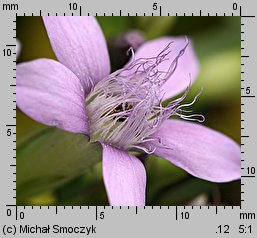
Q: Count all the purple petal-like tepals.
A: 5